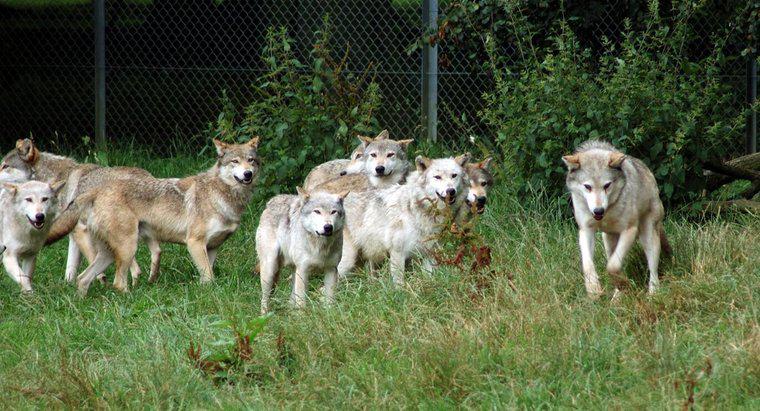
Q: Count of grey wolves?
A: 9